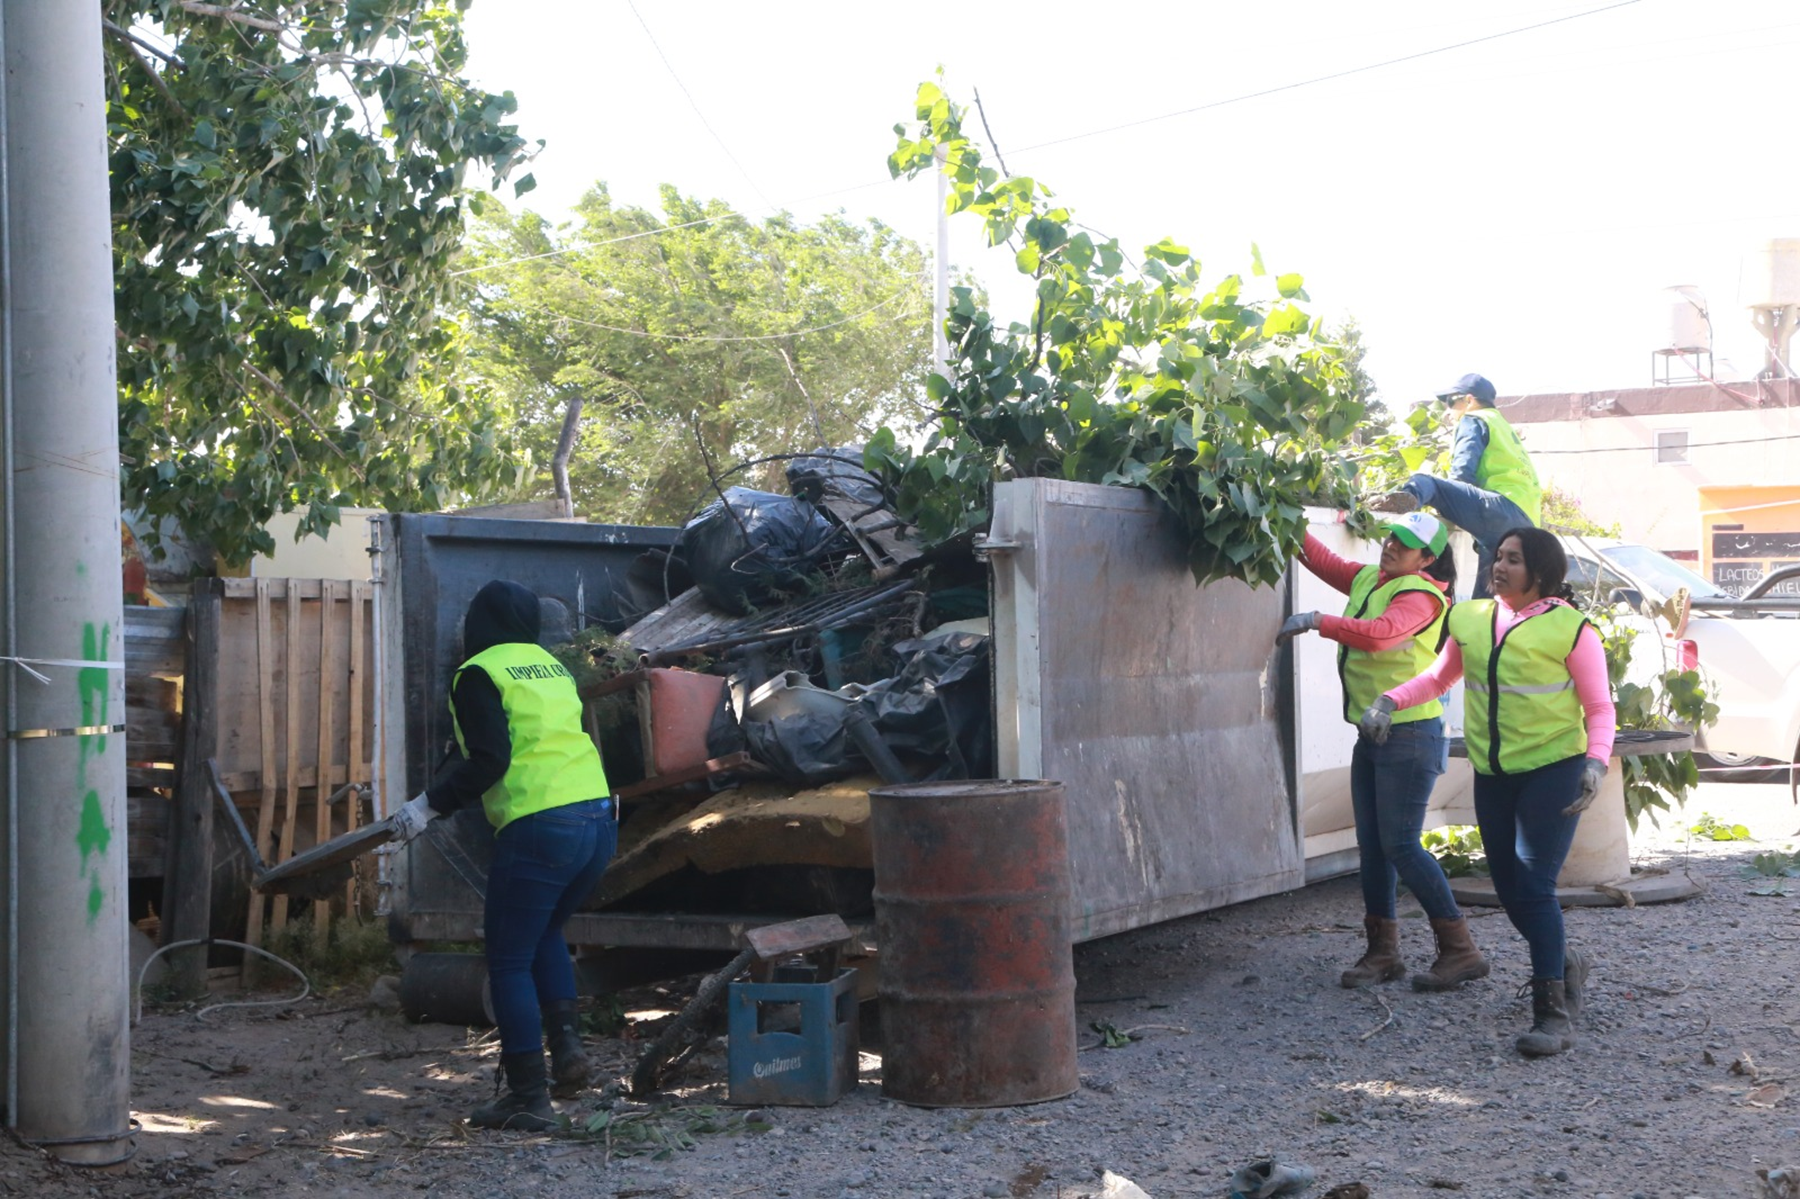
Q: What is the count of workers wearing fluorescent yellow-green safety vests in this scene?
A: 4